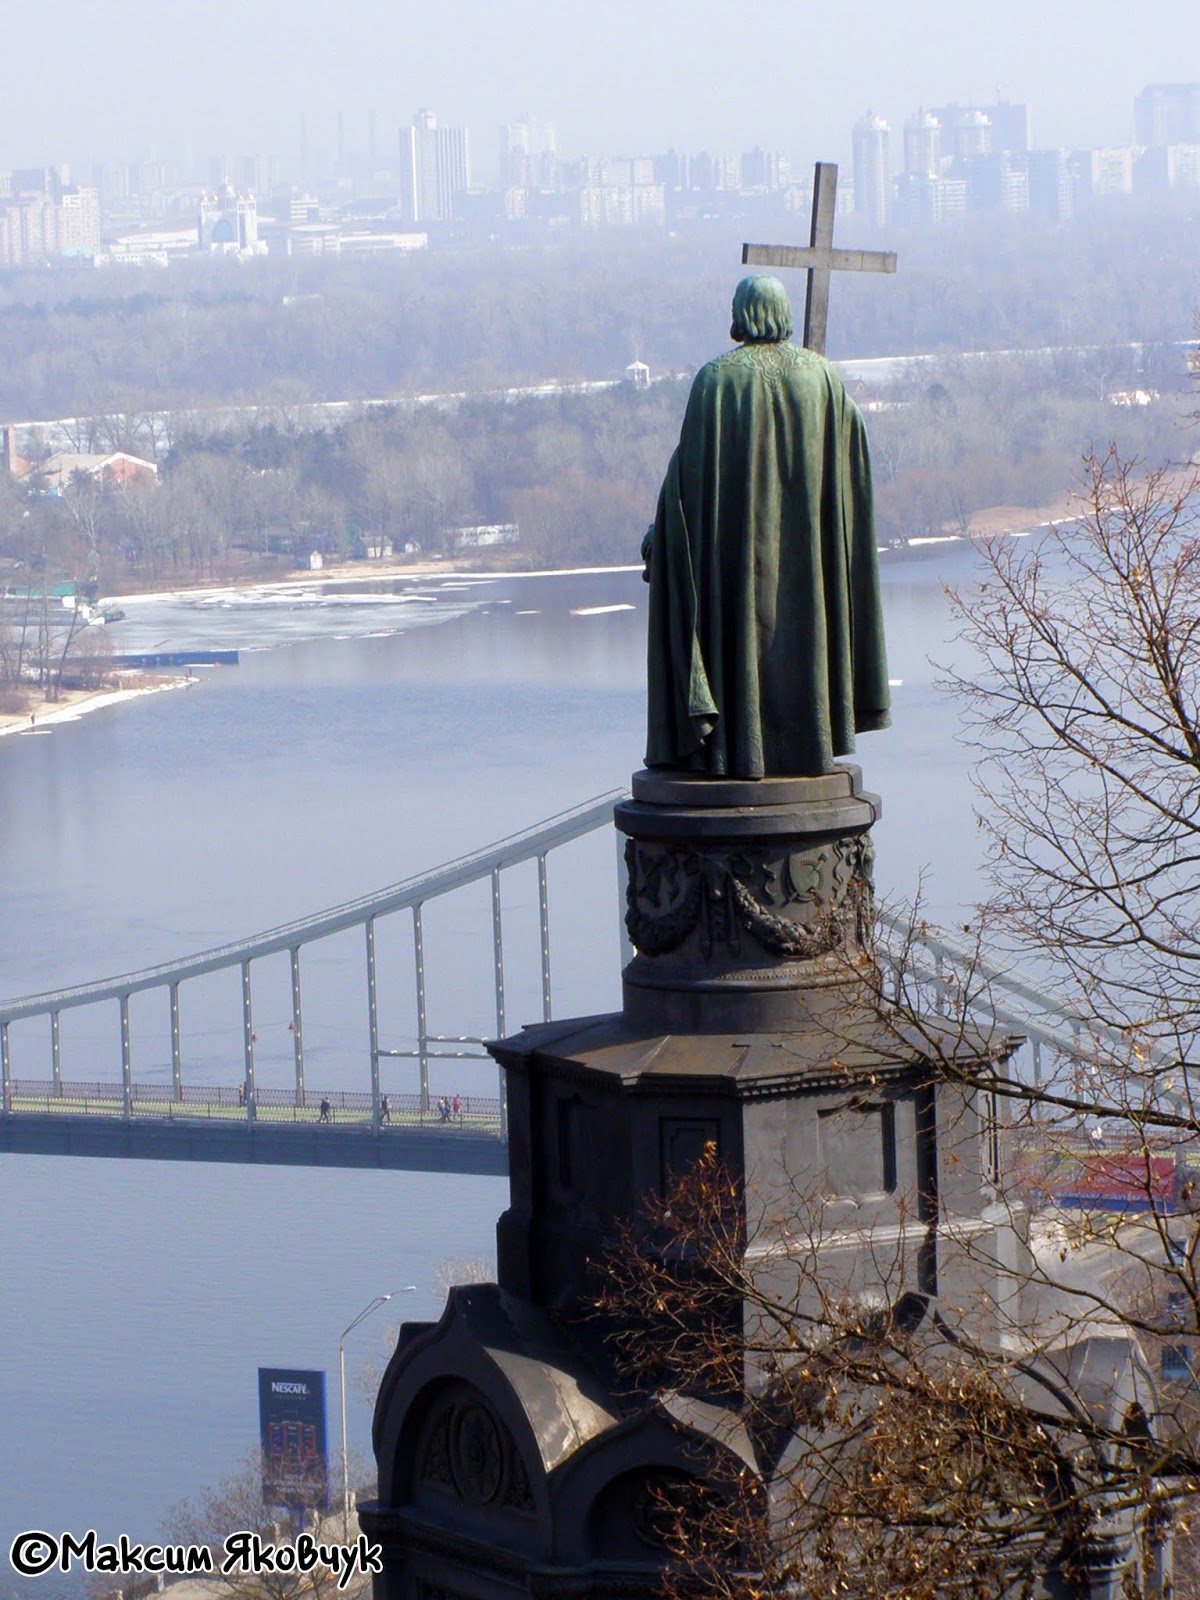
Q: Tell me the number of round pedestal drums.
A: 1